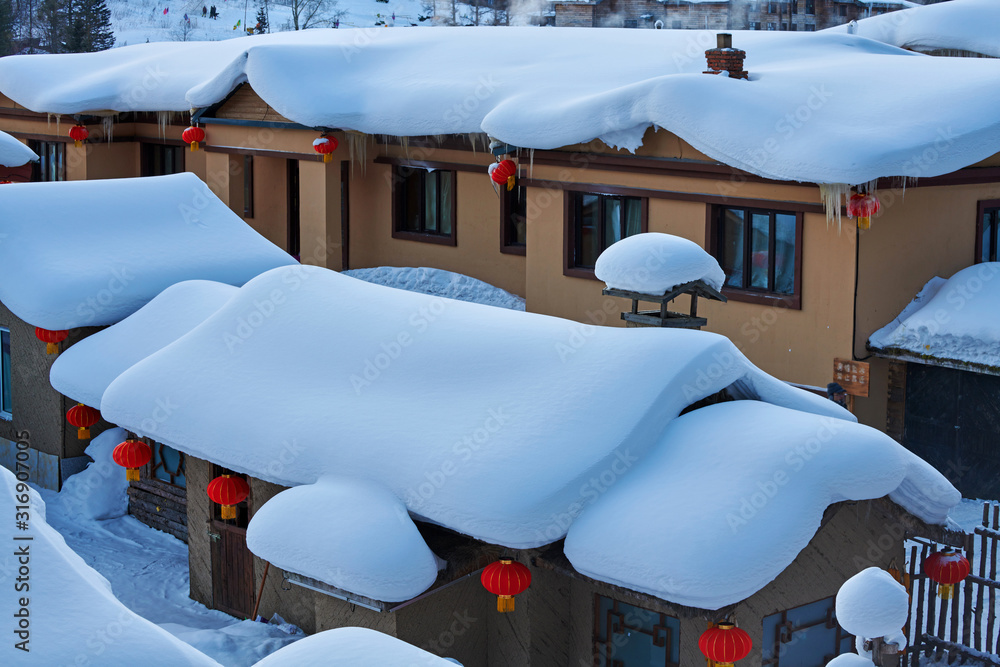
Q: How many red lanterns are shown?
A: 12